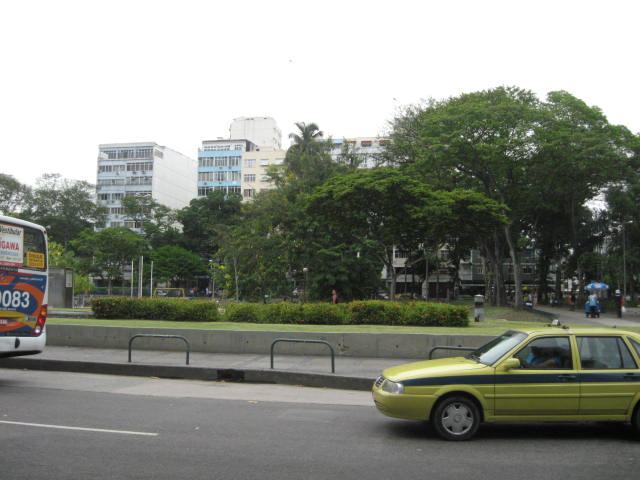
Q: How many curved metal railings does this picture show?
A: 3